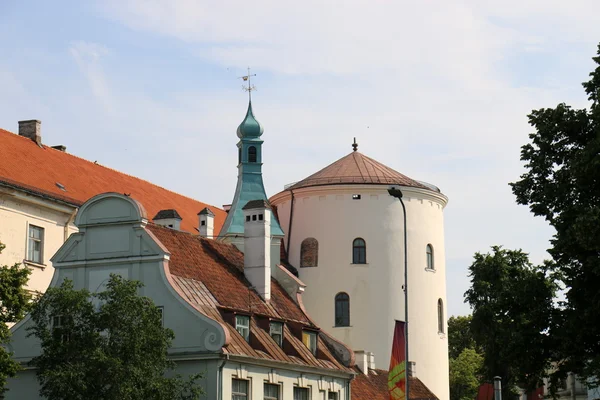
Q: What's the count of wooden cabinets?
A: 0